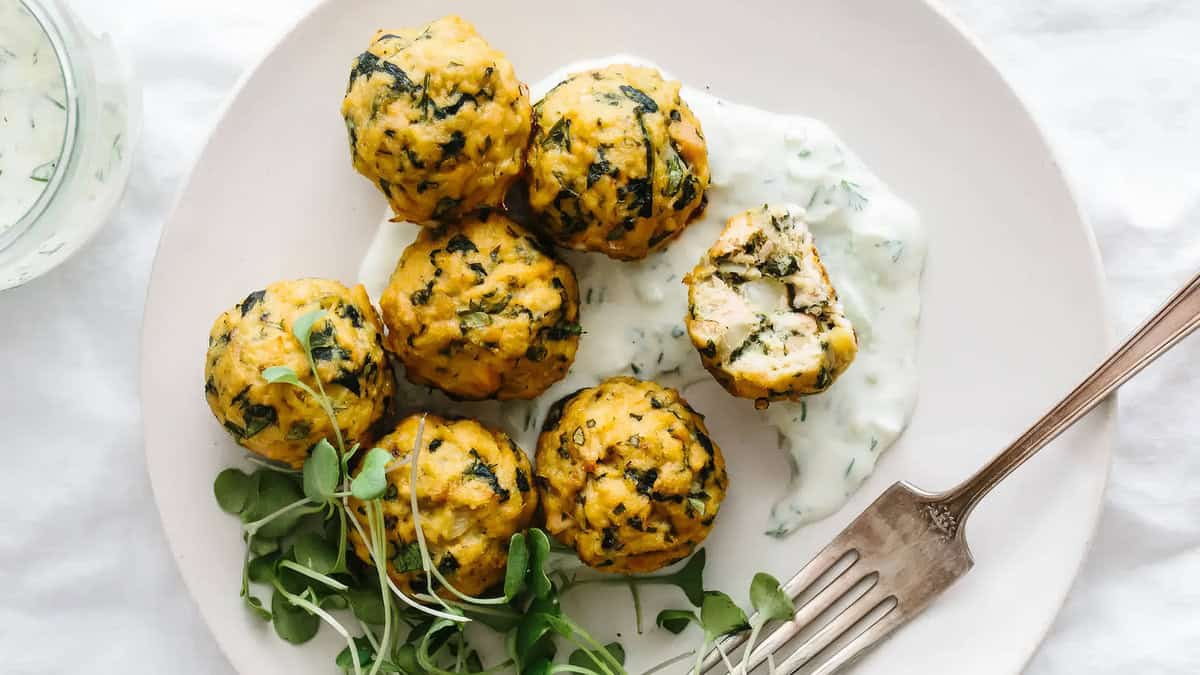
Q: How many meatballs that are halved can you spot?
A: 1